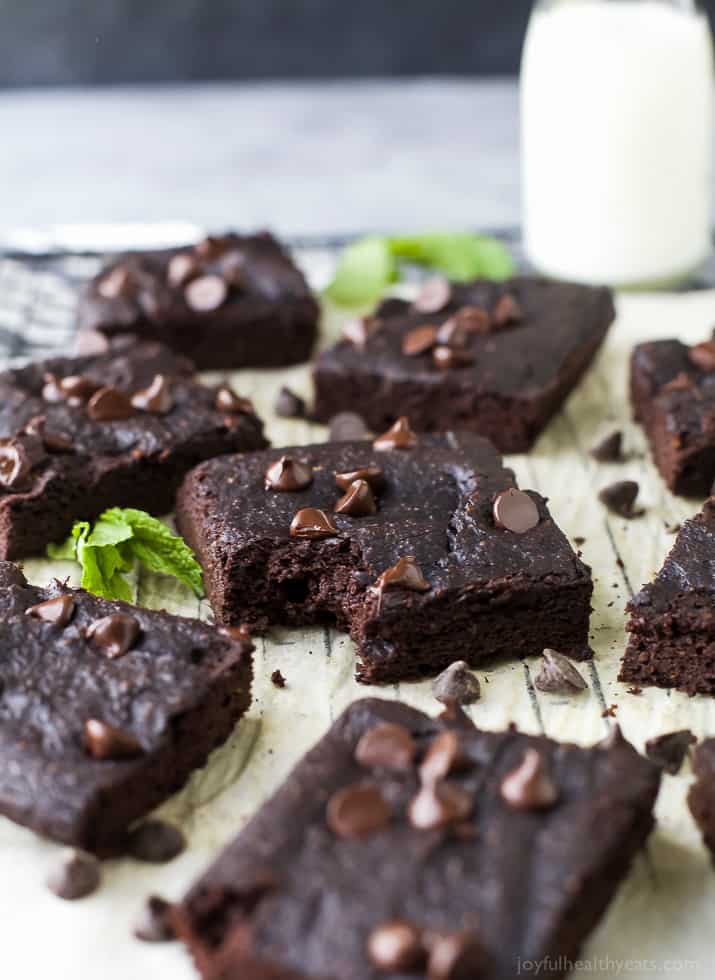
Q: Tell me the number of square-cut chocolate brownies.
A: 9